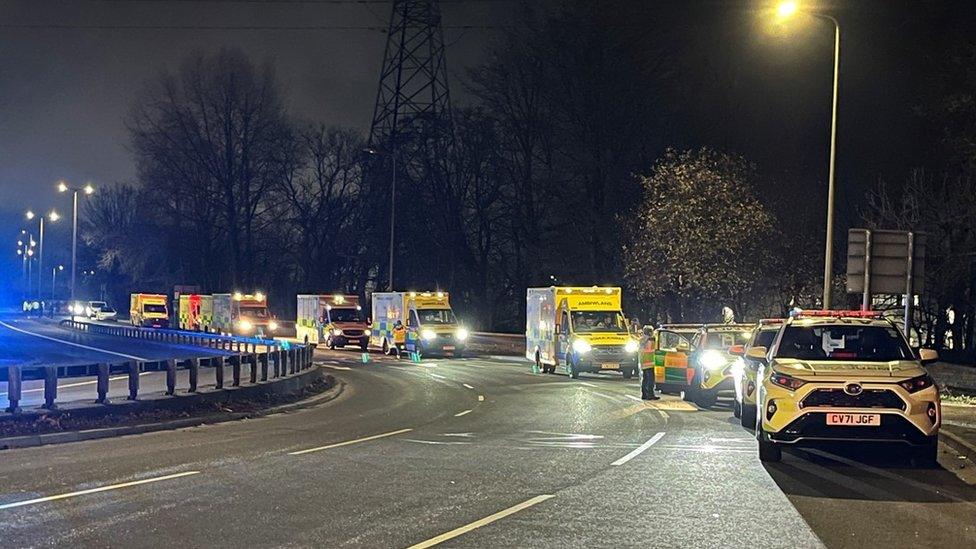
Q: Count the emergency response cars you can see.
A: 3